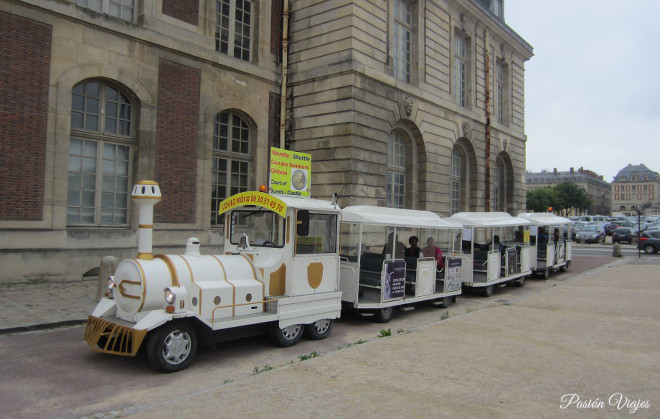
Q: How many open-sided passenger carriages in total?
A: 3